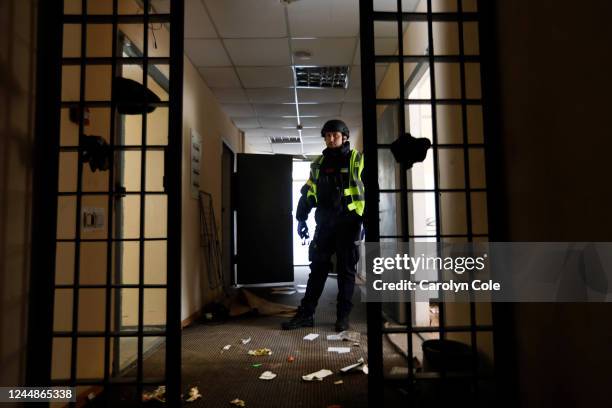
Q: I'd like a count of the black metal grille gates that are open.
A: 2